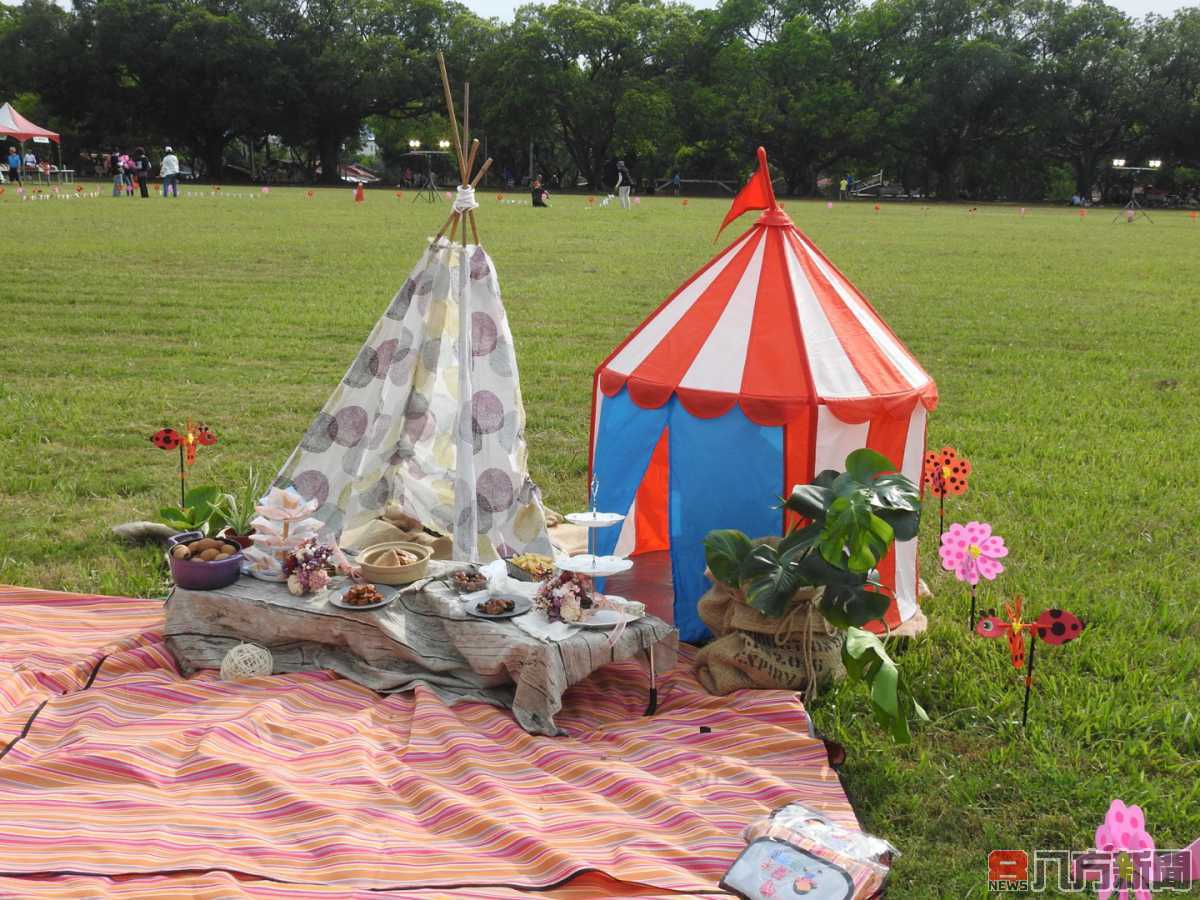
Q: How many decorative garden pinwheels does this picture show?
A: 5